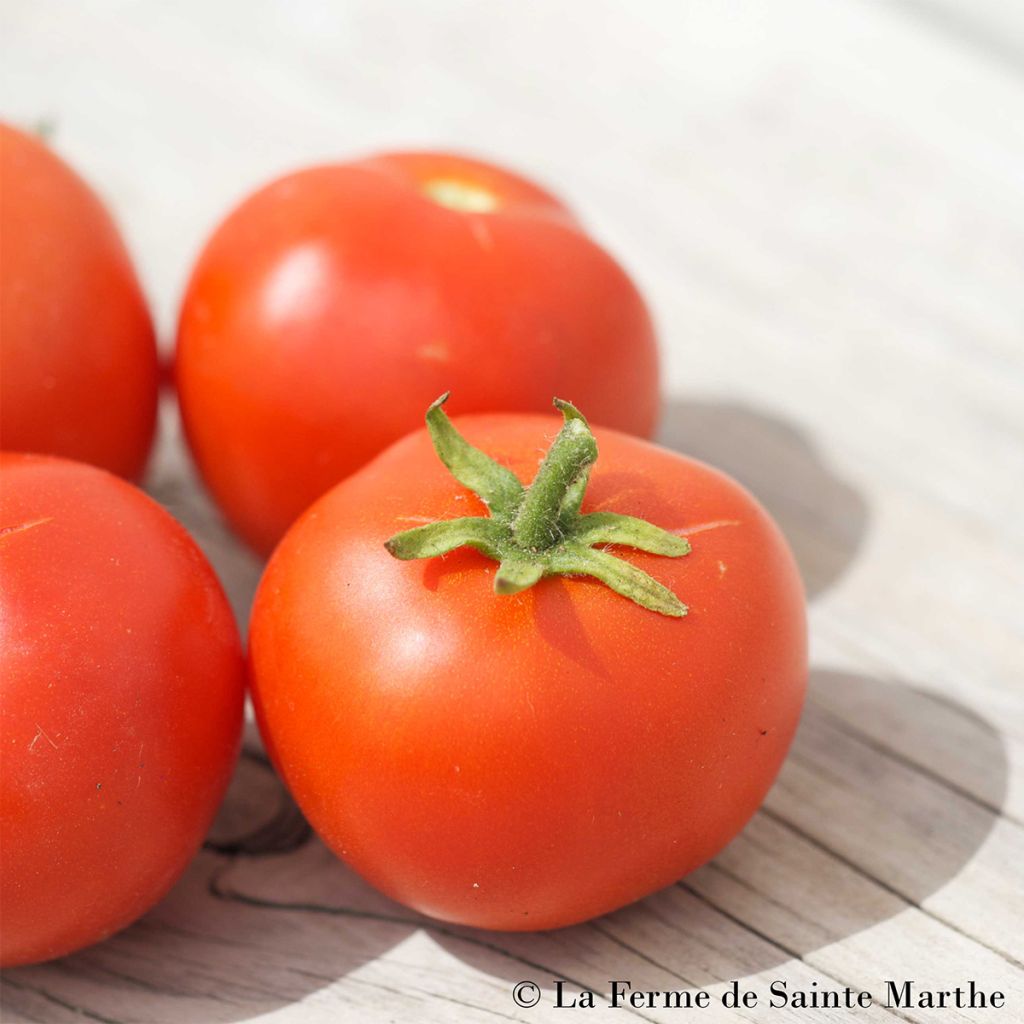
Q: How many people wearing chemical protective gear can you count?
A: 0